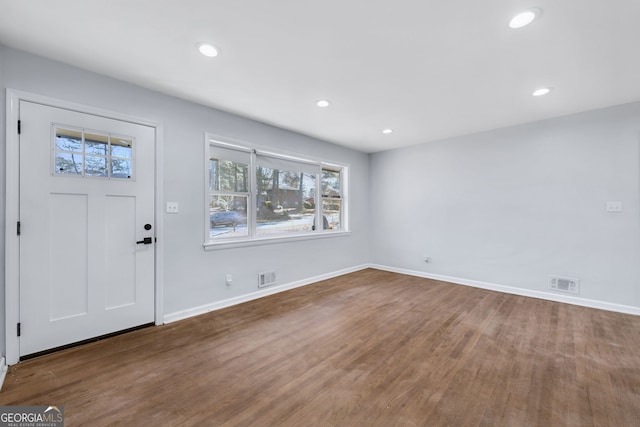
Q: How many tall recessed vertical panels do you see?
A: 2